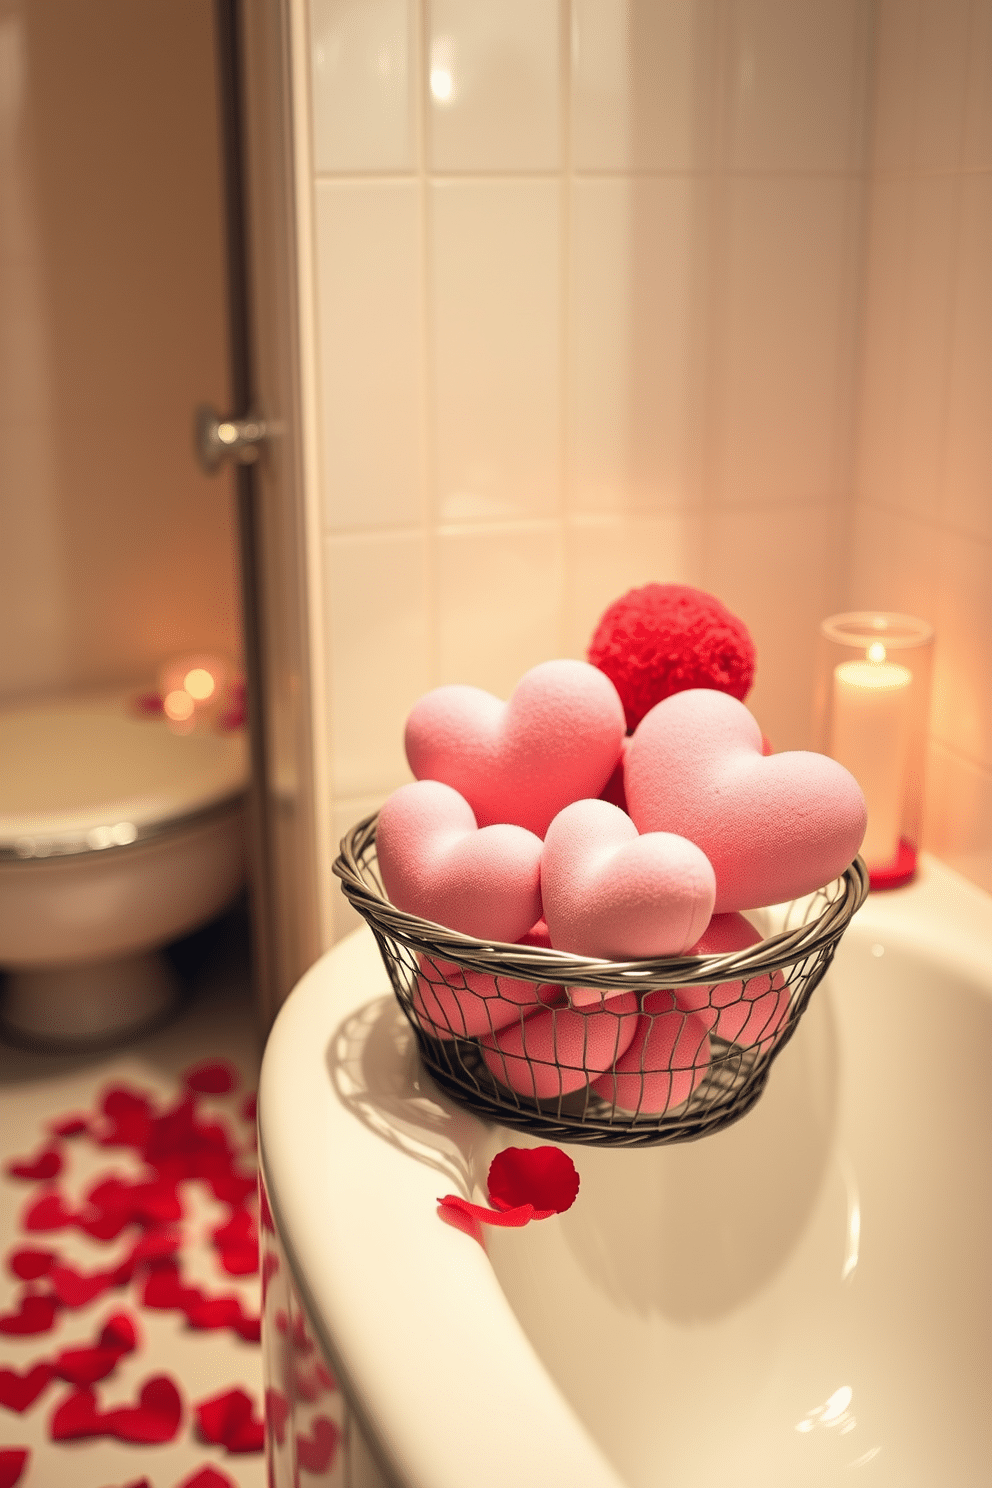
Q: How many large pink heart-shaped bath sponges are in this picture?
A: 4